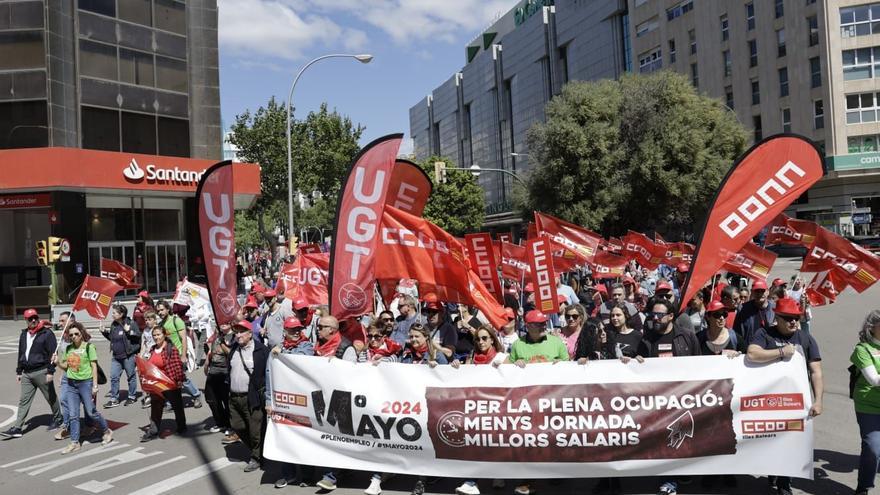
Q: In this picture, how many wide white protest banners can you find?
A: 1